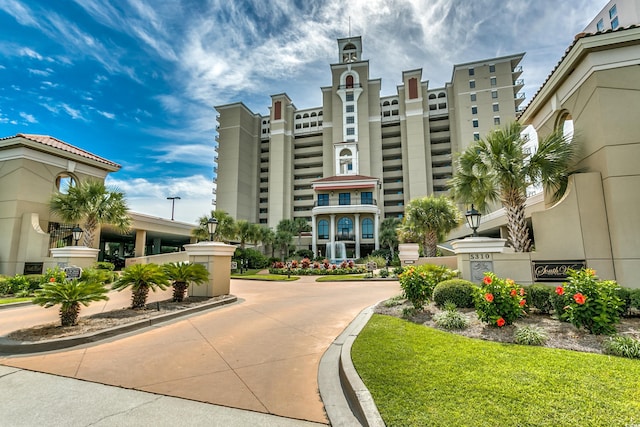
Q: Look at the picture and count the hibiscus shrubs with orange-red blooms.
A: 3